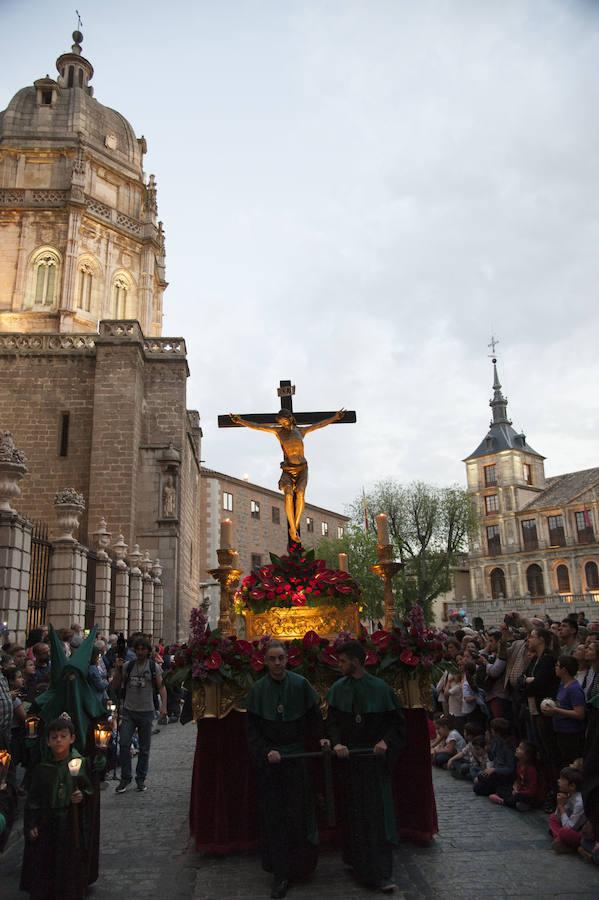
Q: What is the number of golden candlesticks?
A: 2